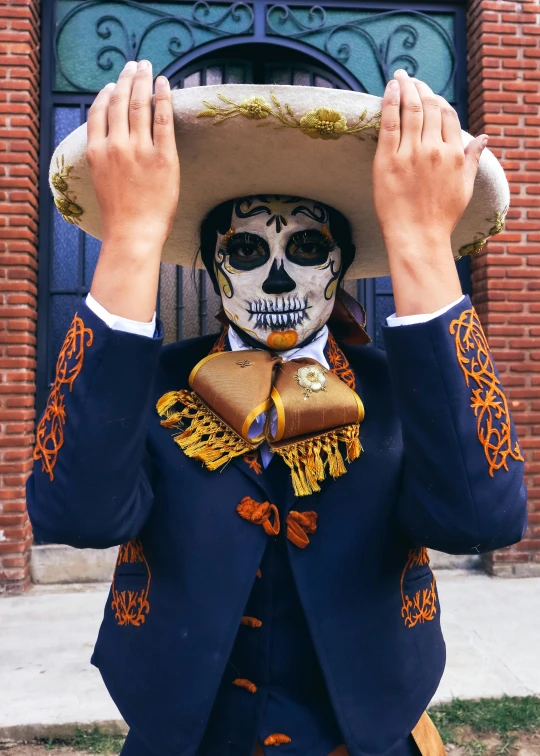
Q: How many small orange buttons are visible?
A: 4